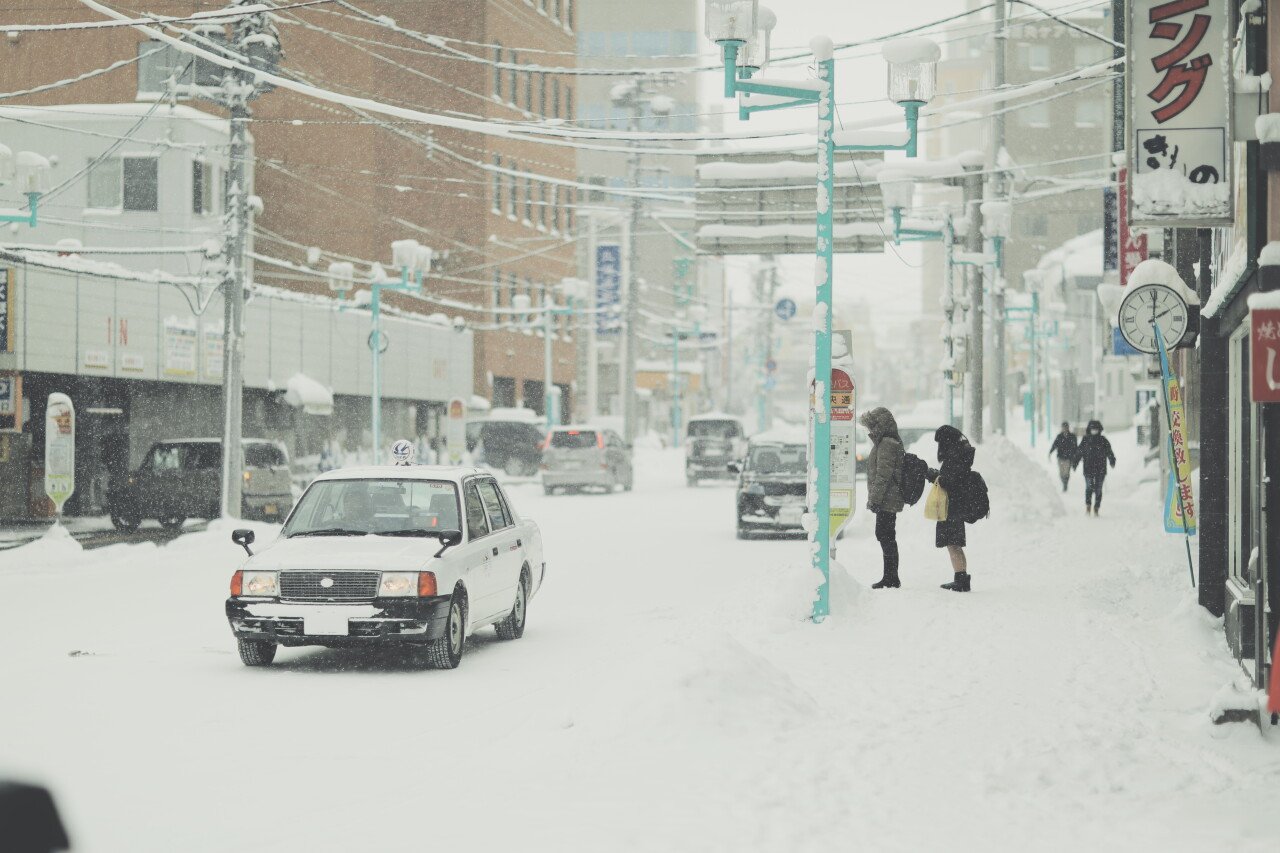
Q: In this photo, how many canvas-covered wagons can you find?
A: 0